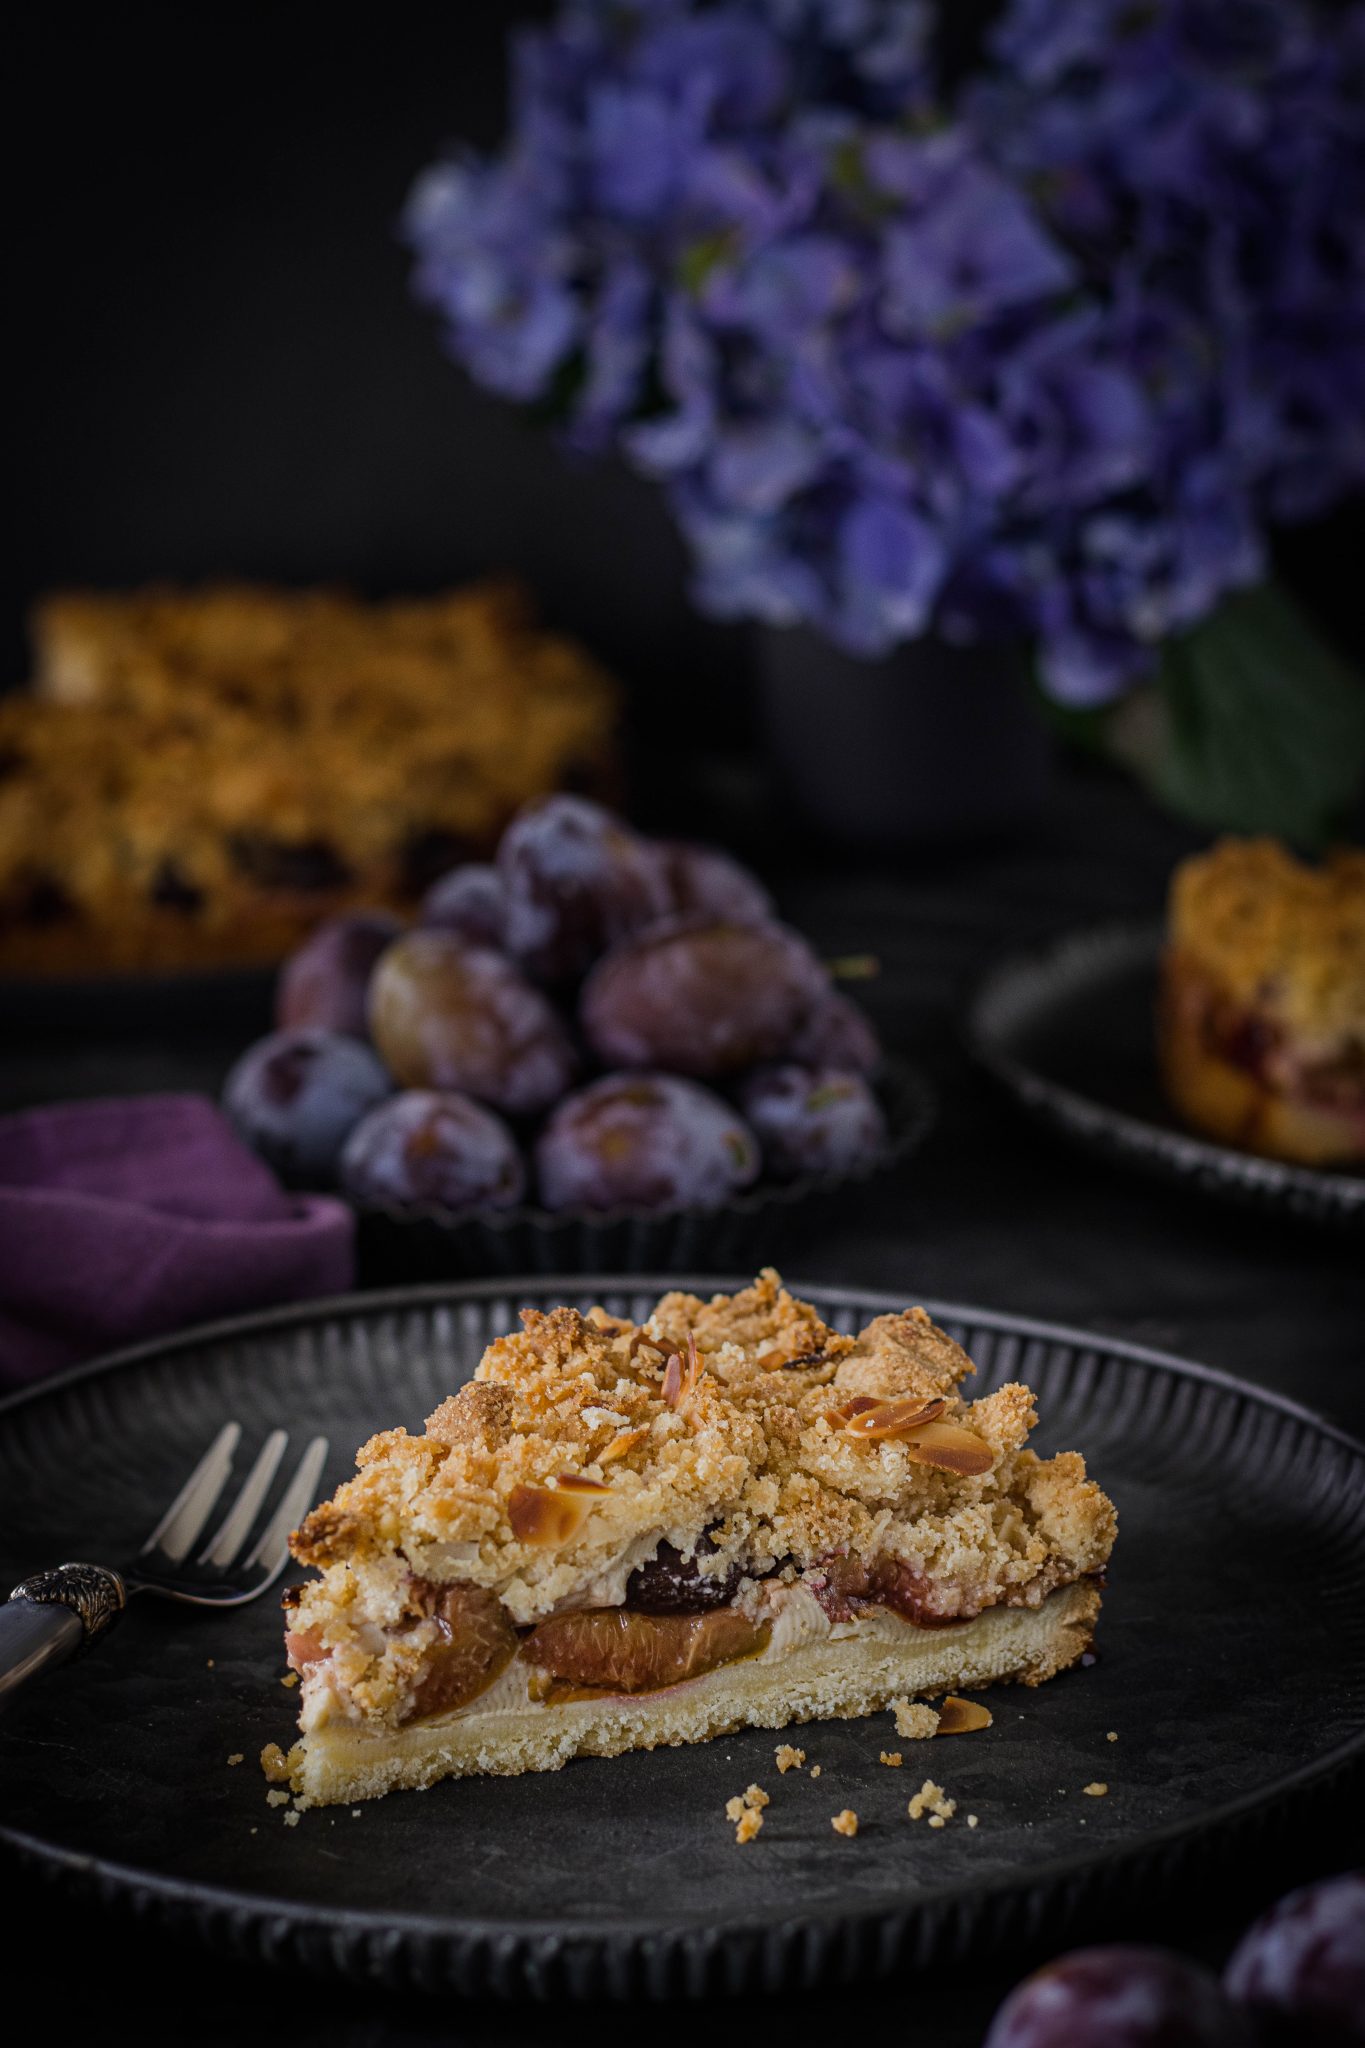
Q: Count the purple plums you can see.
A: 13